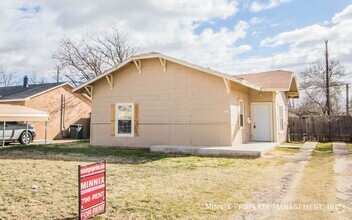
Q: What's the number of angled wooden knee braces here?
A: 5